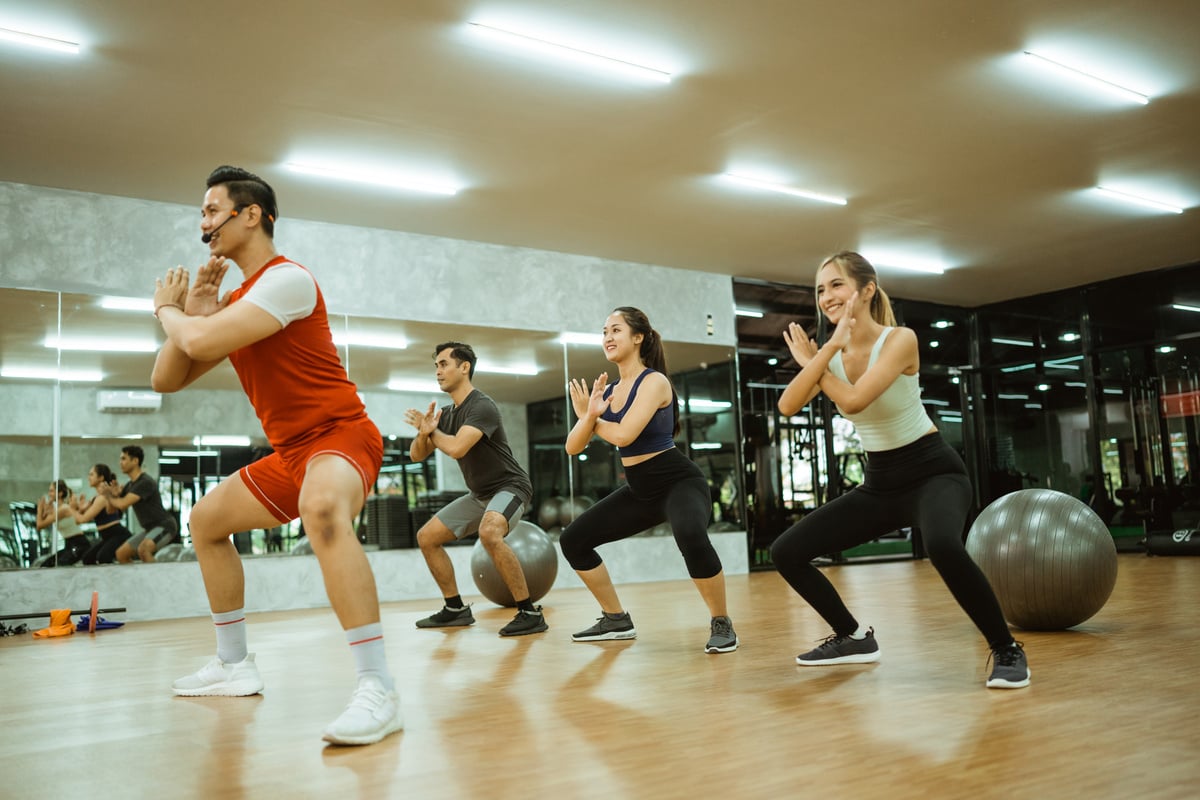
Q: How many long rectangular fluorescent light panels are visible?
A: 7